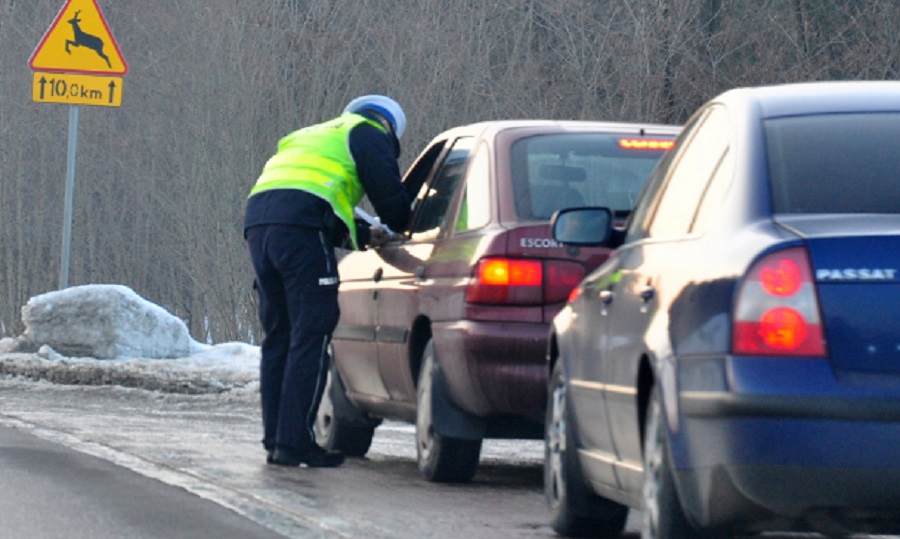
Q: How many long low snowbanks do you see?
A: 1